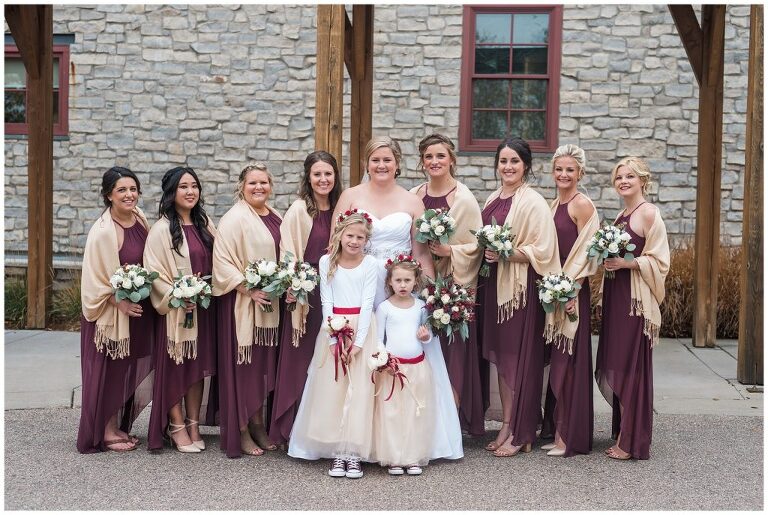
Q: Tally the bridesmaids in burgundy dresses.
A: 8